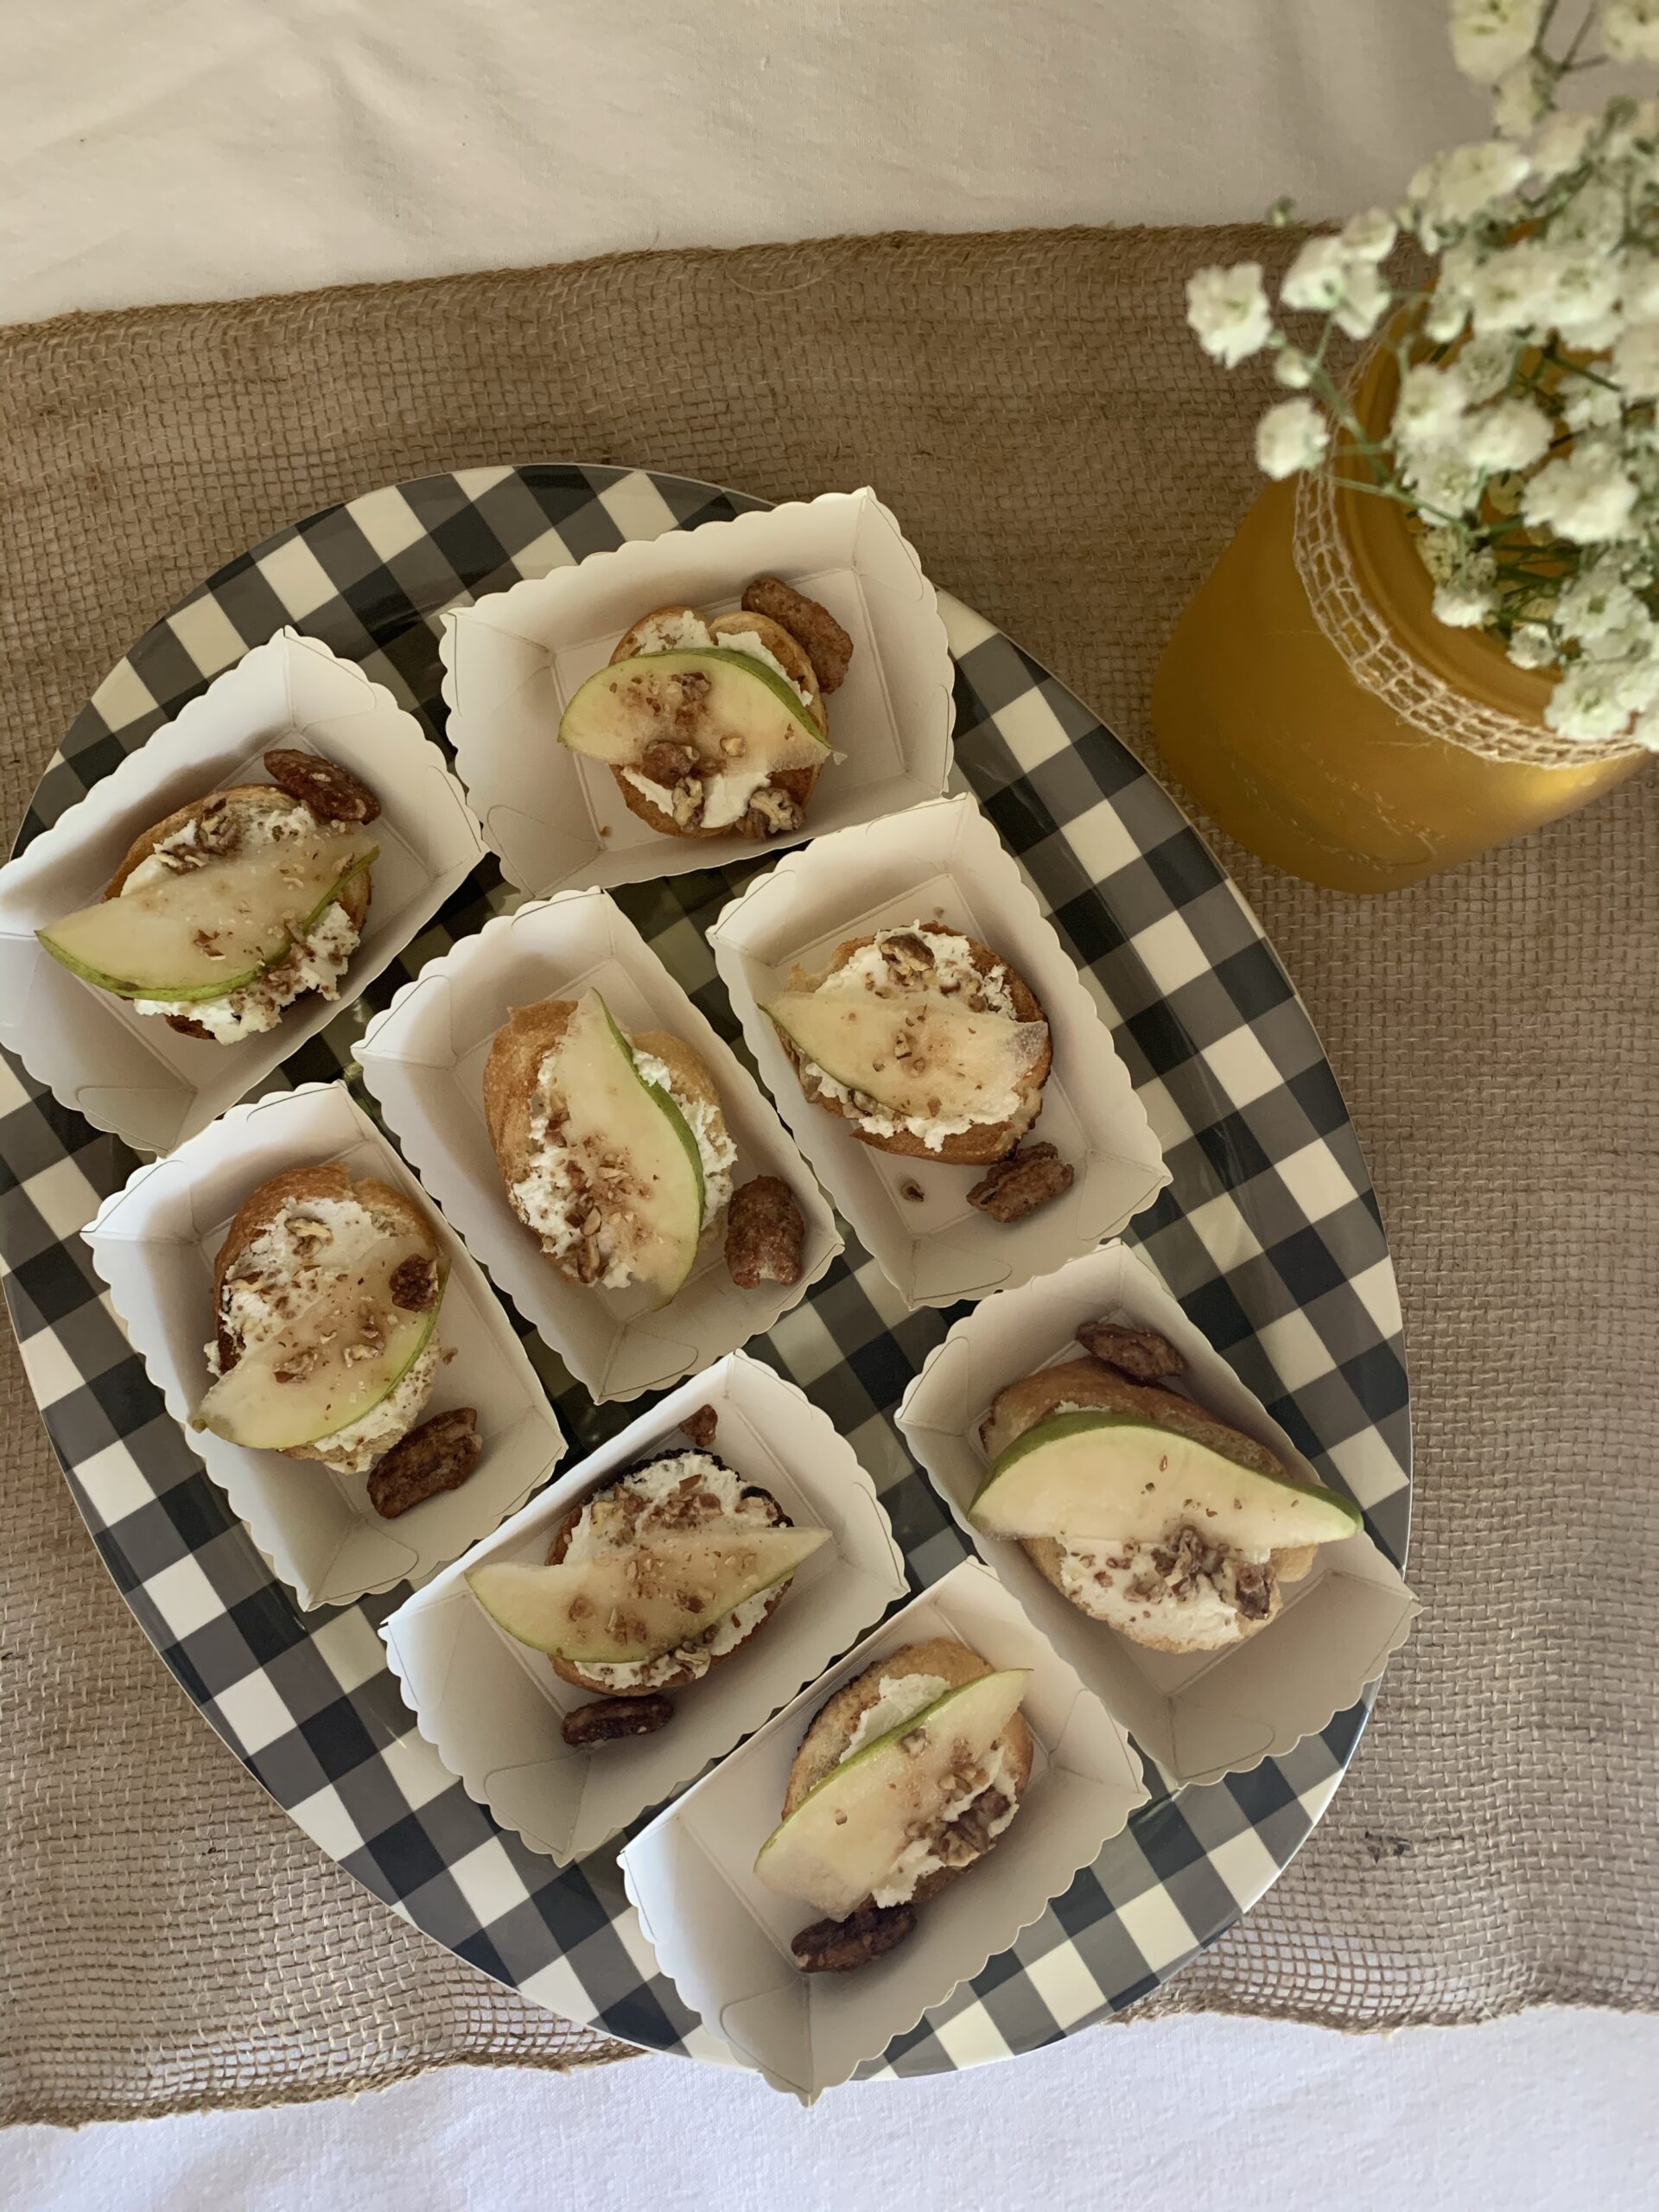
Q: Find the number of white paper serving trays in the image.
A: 8